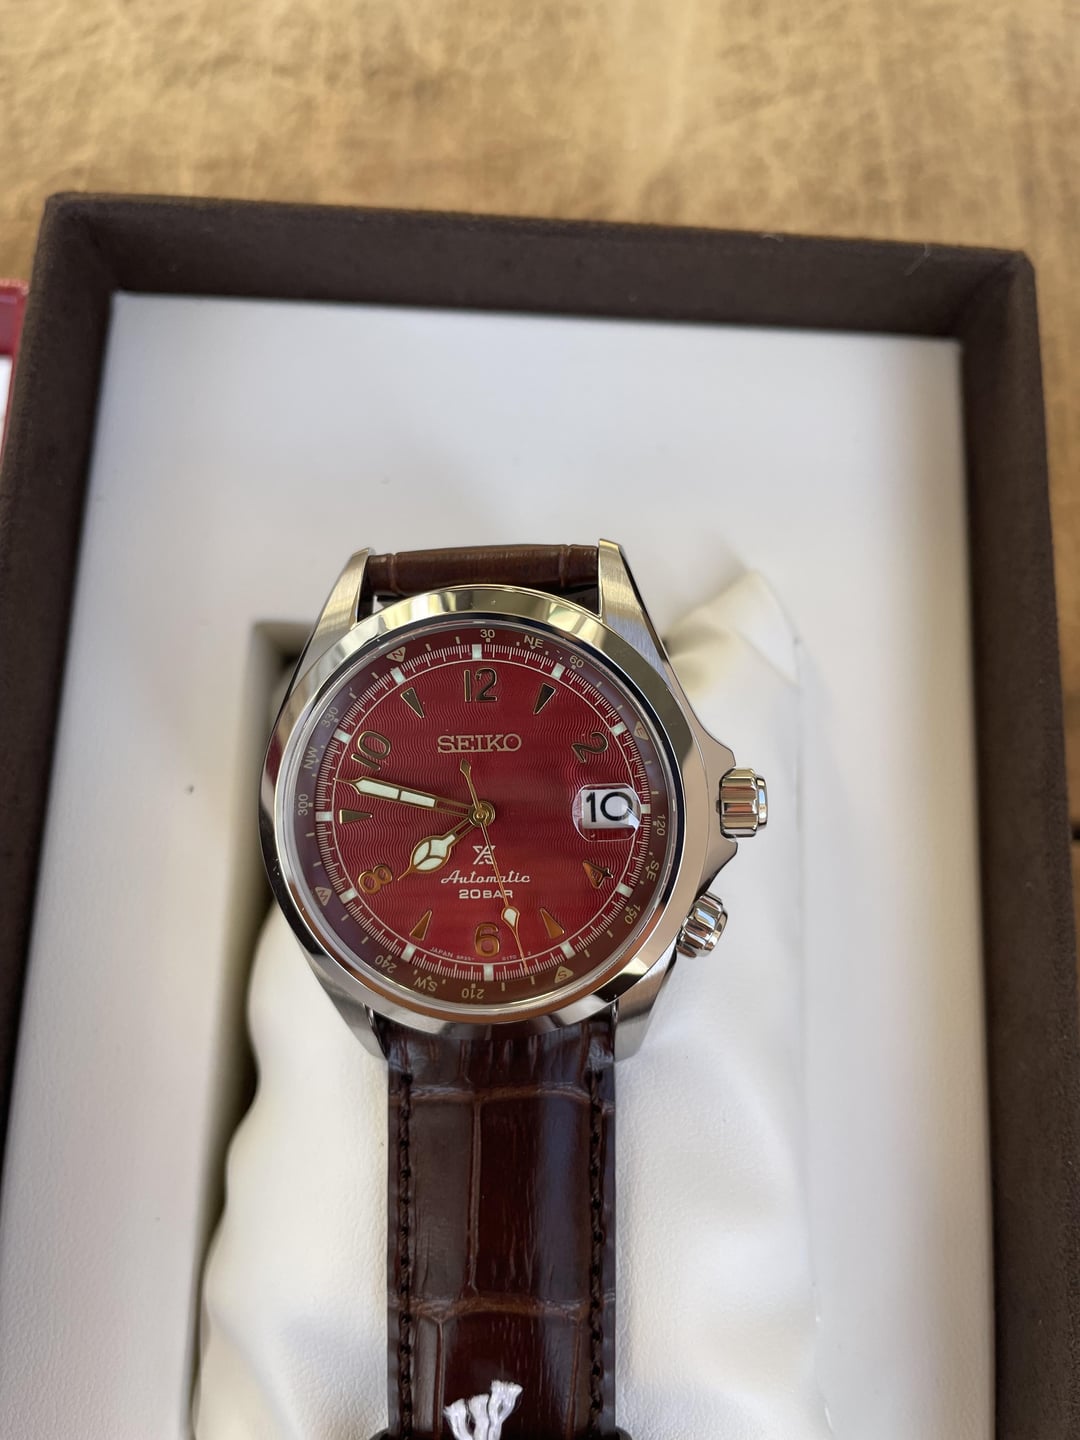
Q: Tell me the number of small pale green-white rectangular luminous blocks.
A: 12